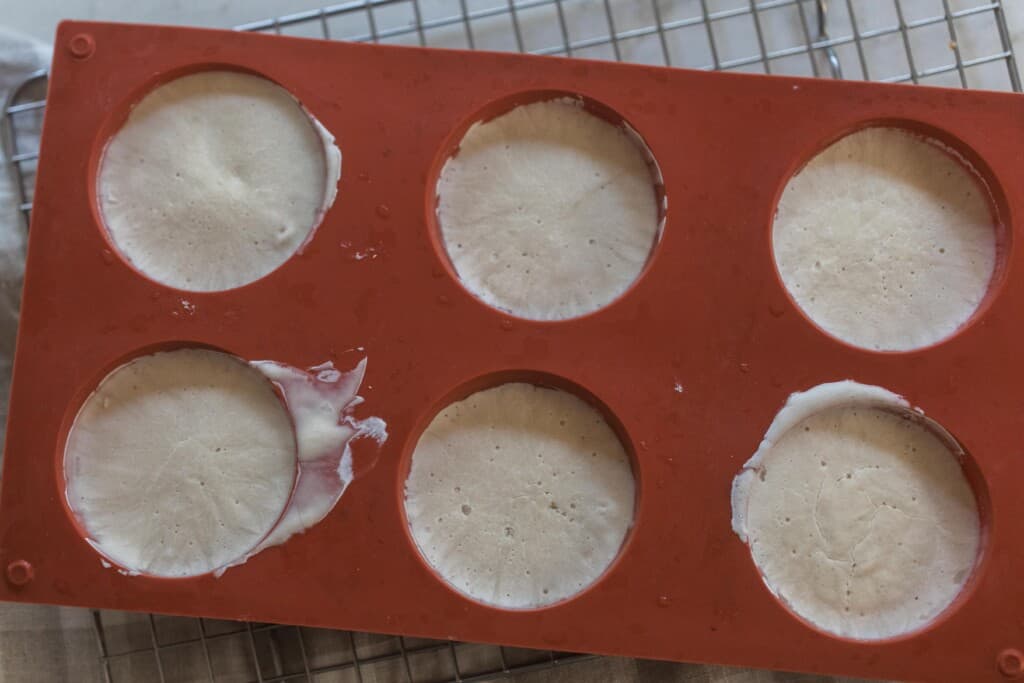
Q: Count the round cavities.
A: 6